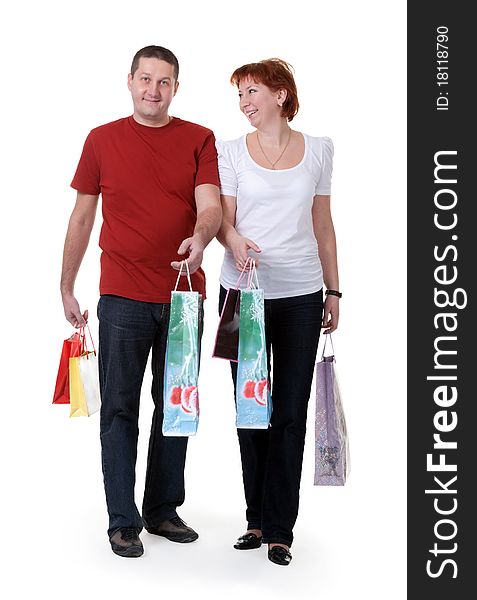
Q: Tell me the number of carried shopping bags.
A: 6